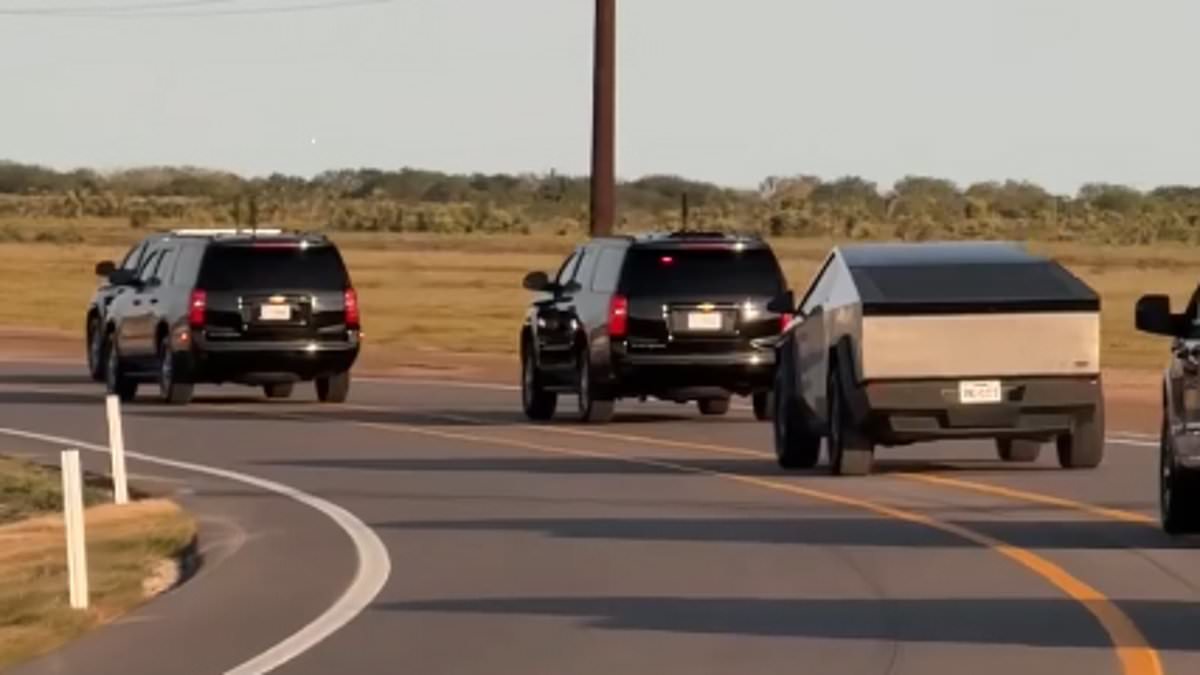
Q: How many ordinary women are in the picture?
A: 0